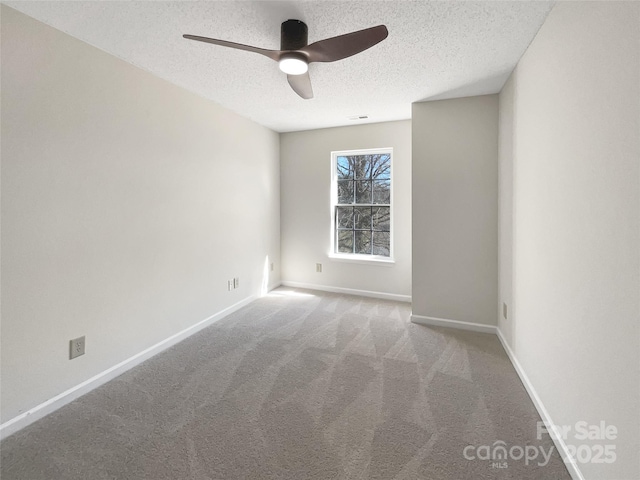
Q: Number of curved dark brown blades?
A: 3